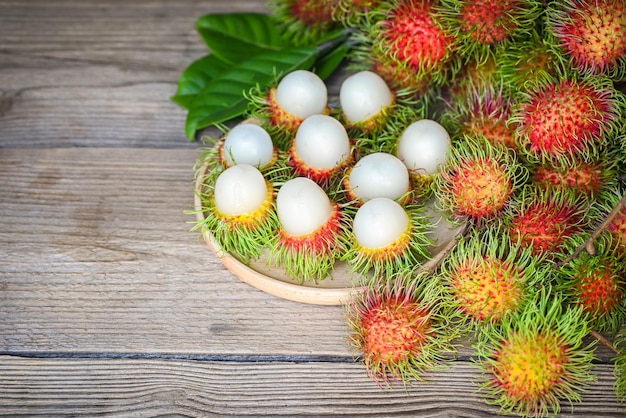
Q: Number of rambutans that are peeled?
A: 9